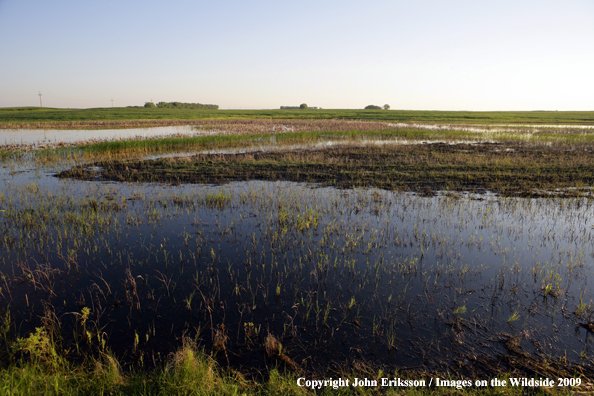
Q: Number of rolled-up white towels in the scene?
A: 0